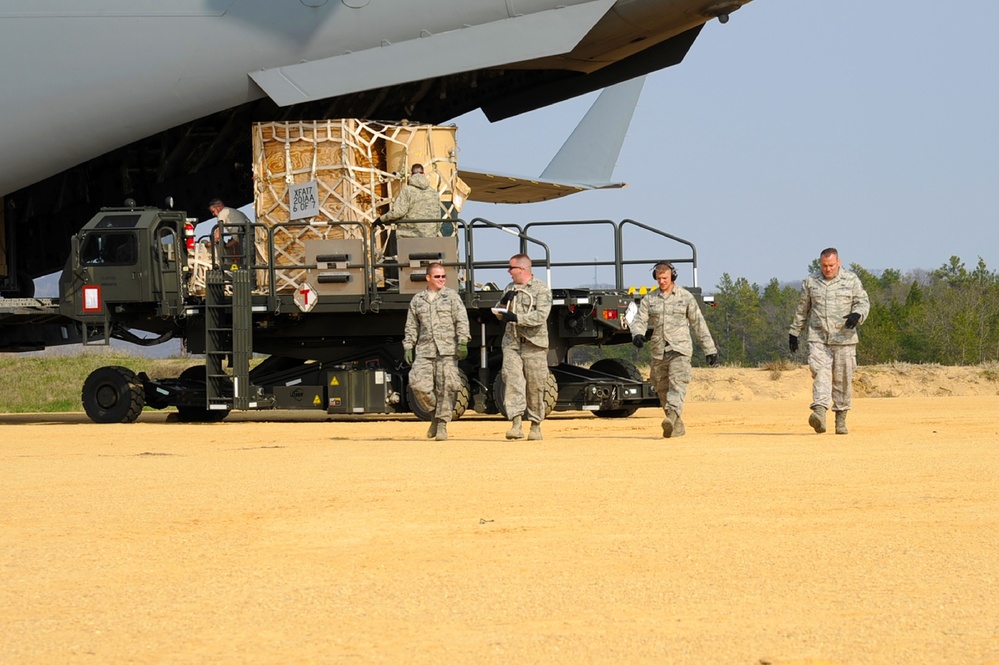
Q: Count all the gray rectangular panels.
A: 2